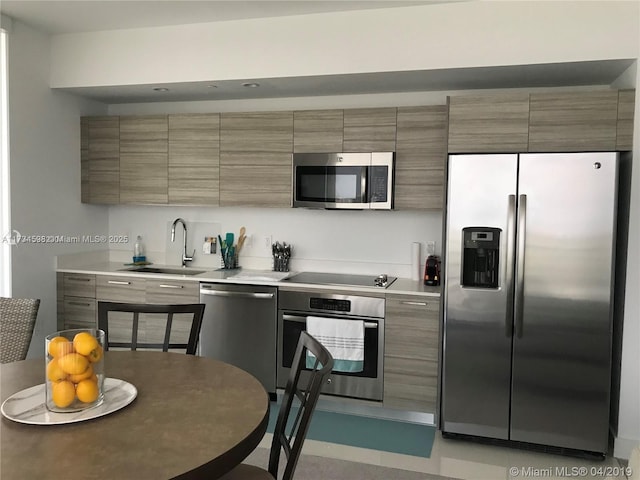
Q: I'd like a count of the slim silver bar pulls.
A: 5